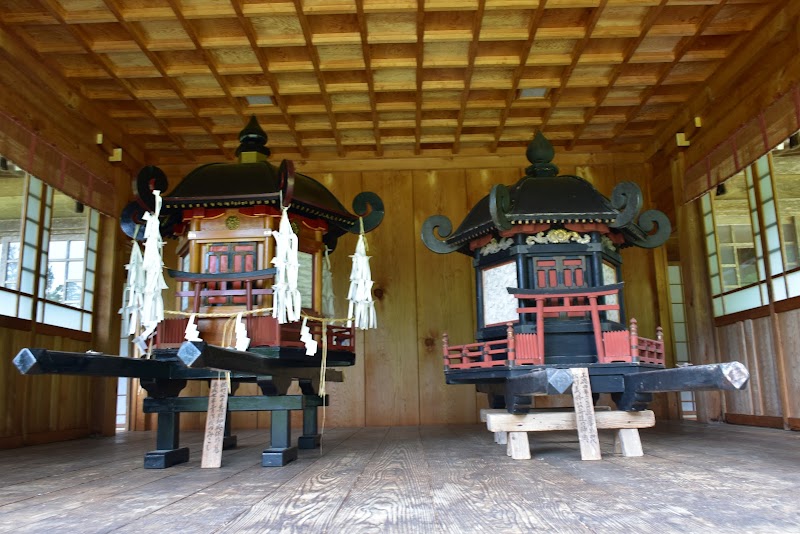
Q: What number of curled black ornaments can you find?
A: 8